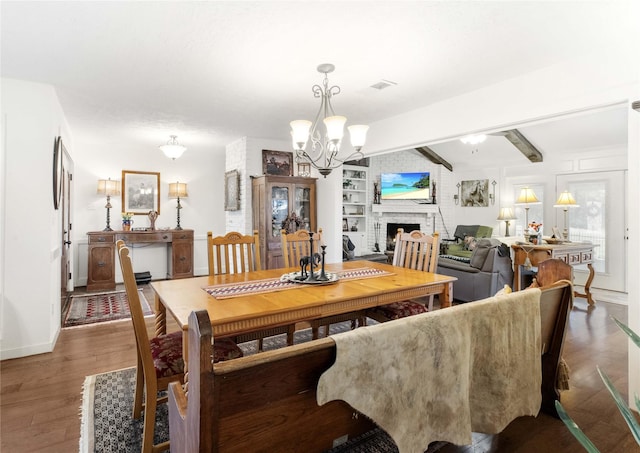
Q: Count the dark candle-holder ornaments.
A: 2